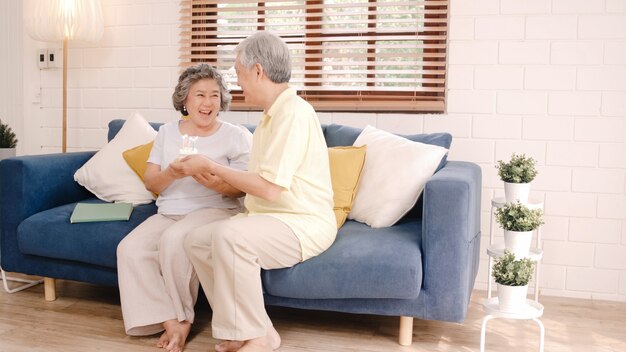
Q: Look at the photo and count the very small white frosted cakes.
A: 1